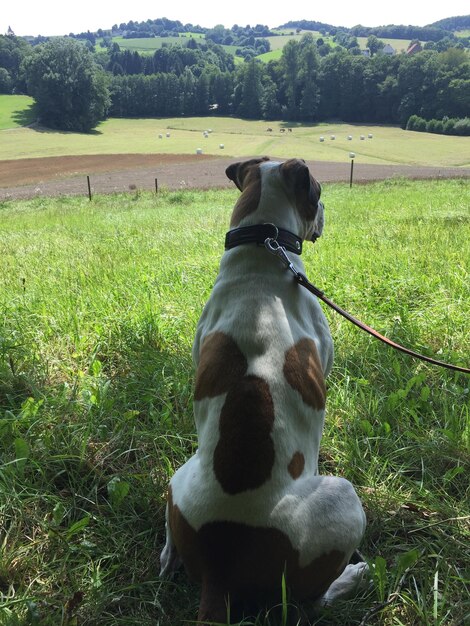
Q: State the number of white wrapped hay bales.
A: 13